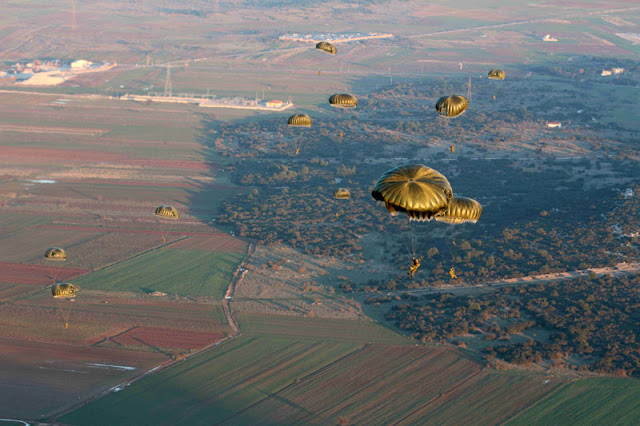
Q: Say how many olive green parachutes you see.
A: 11